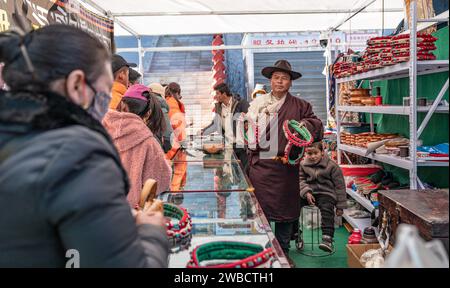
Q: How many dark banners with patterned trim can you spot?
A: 1